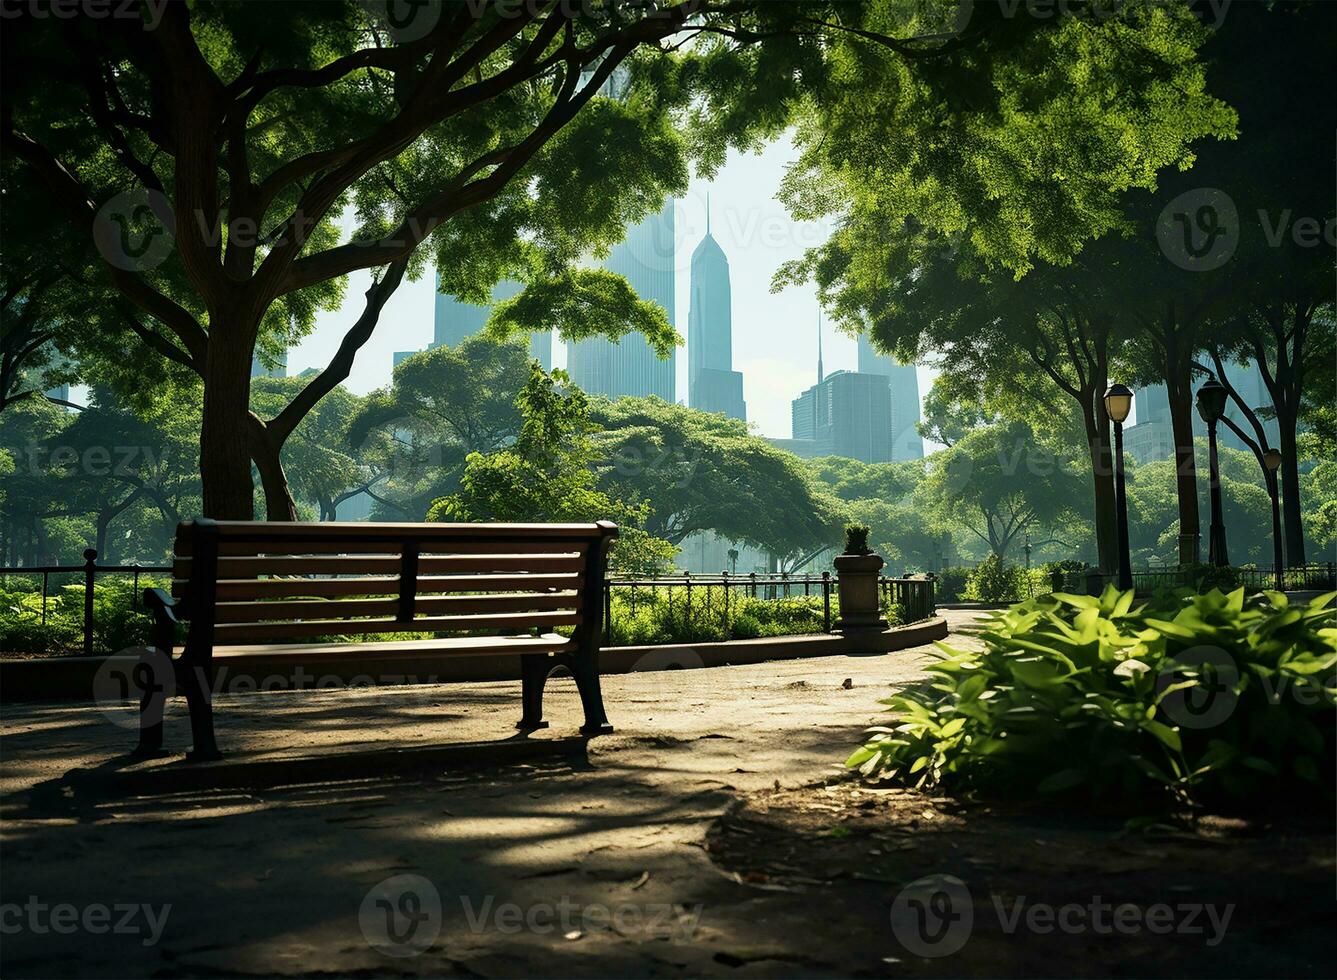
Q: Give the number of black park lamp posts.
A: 3